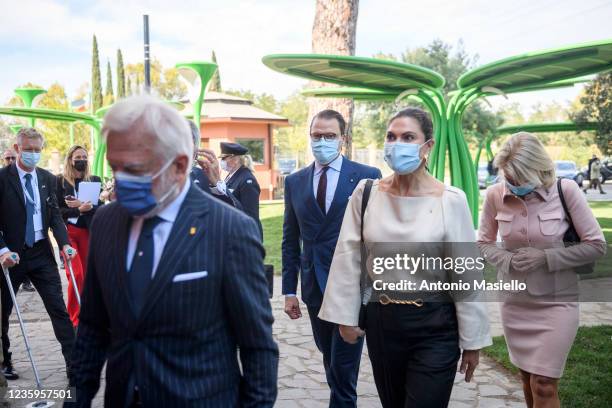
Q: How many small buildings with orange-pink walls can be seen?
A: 1